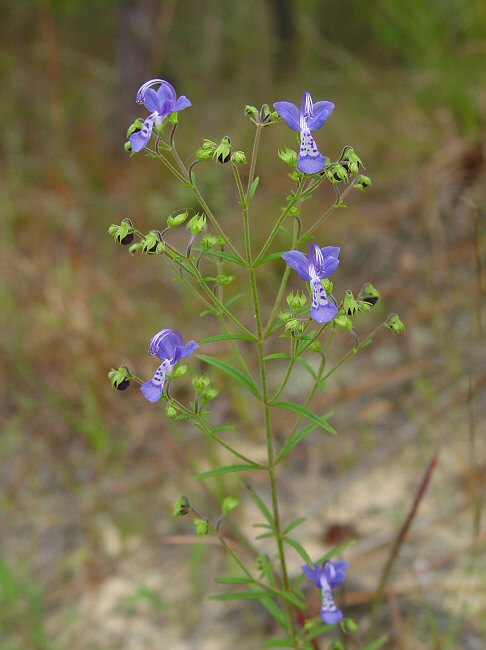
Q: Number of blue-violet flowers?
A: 5